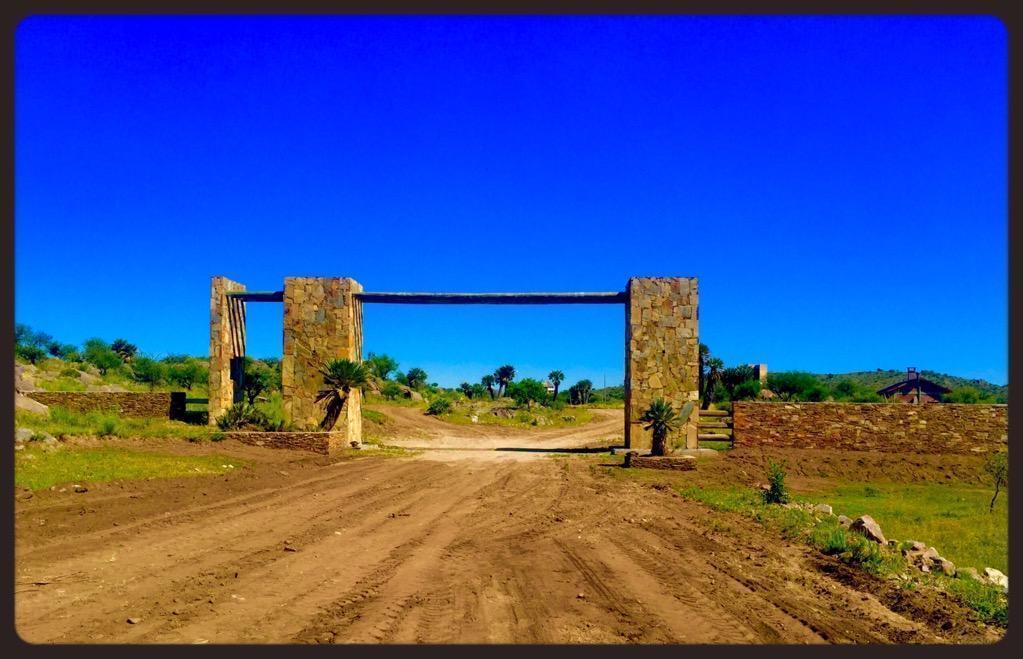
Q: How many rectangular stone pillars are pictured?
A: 3